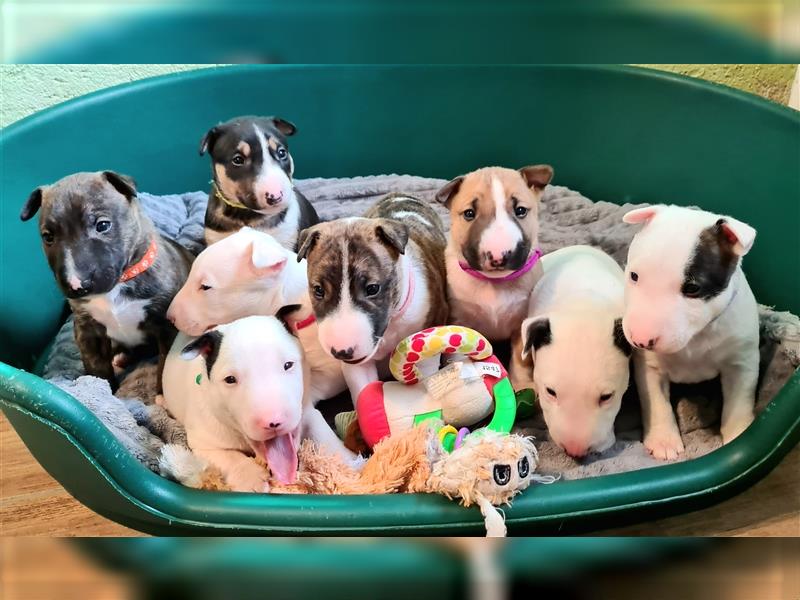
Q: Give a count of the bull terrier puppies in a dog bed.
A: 8